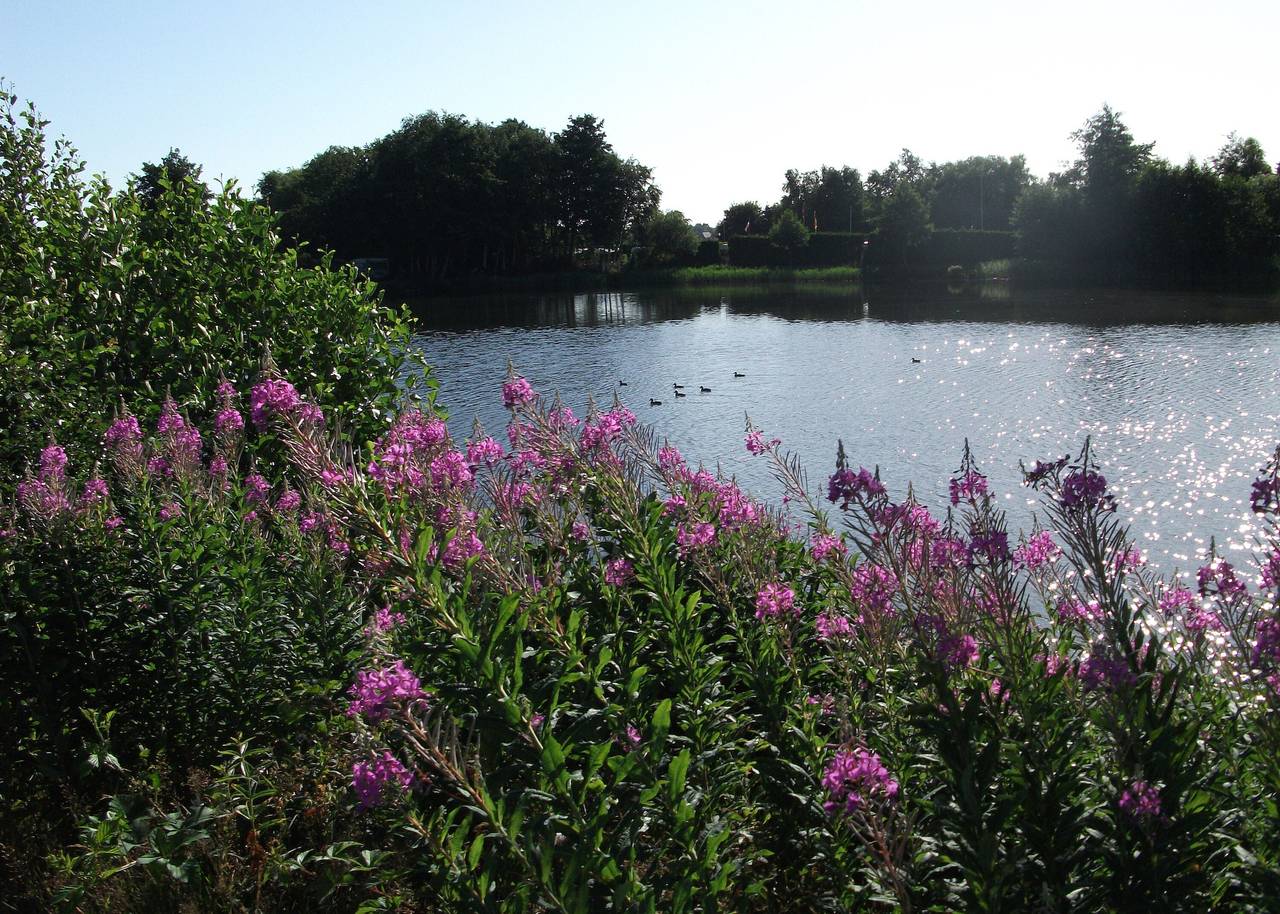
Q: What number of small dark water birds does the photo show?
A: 7